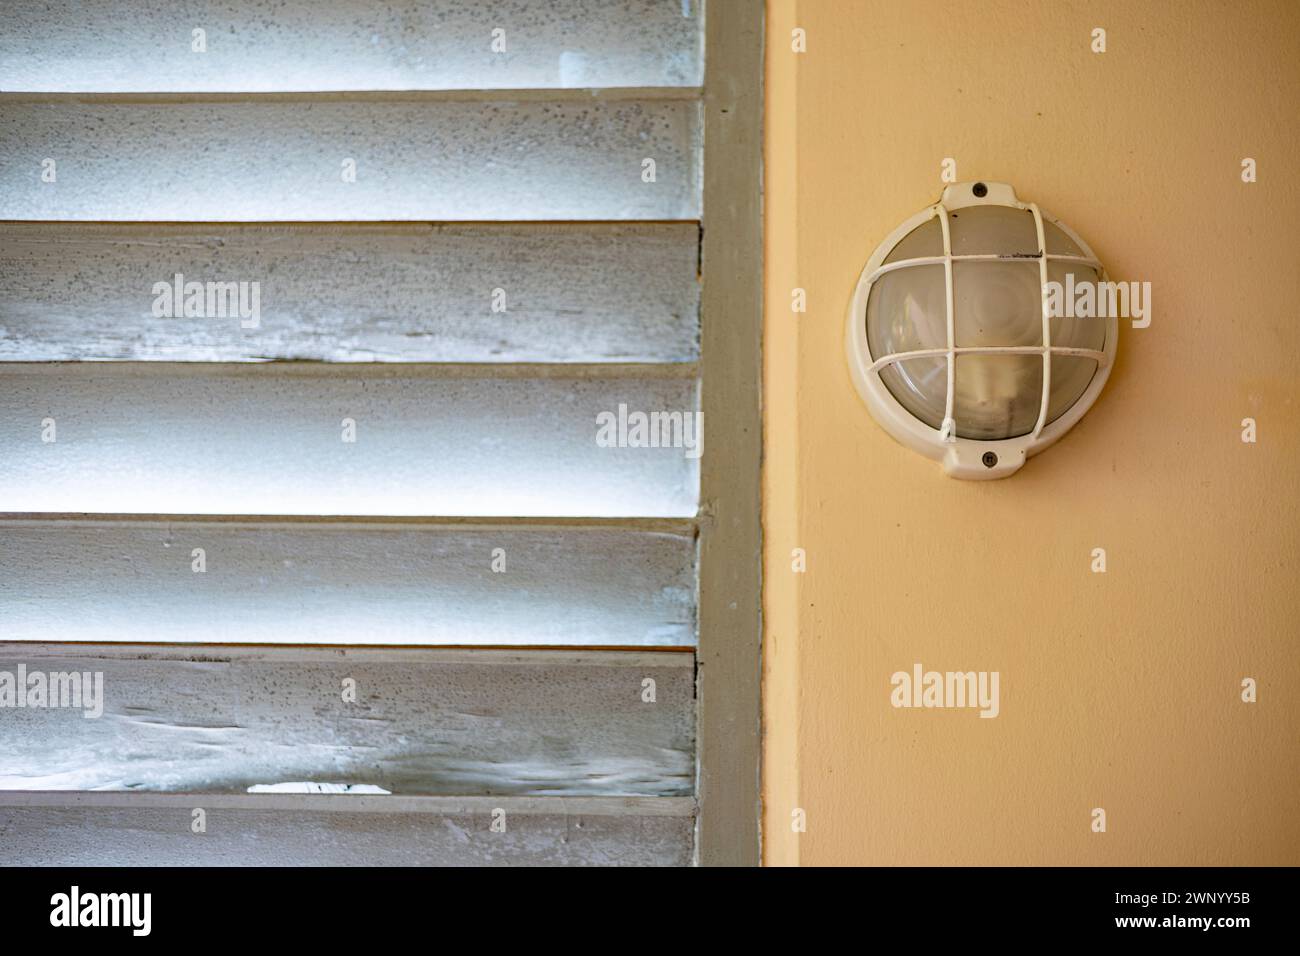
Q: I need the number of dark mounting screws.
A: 2